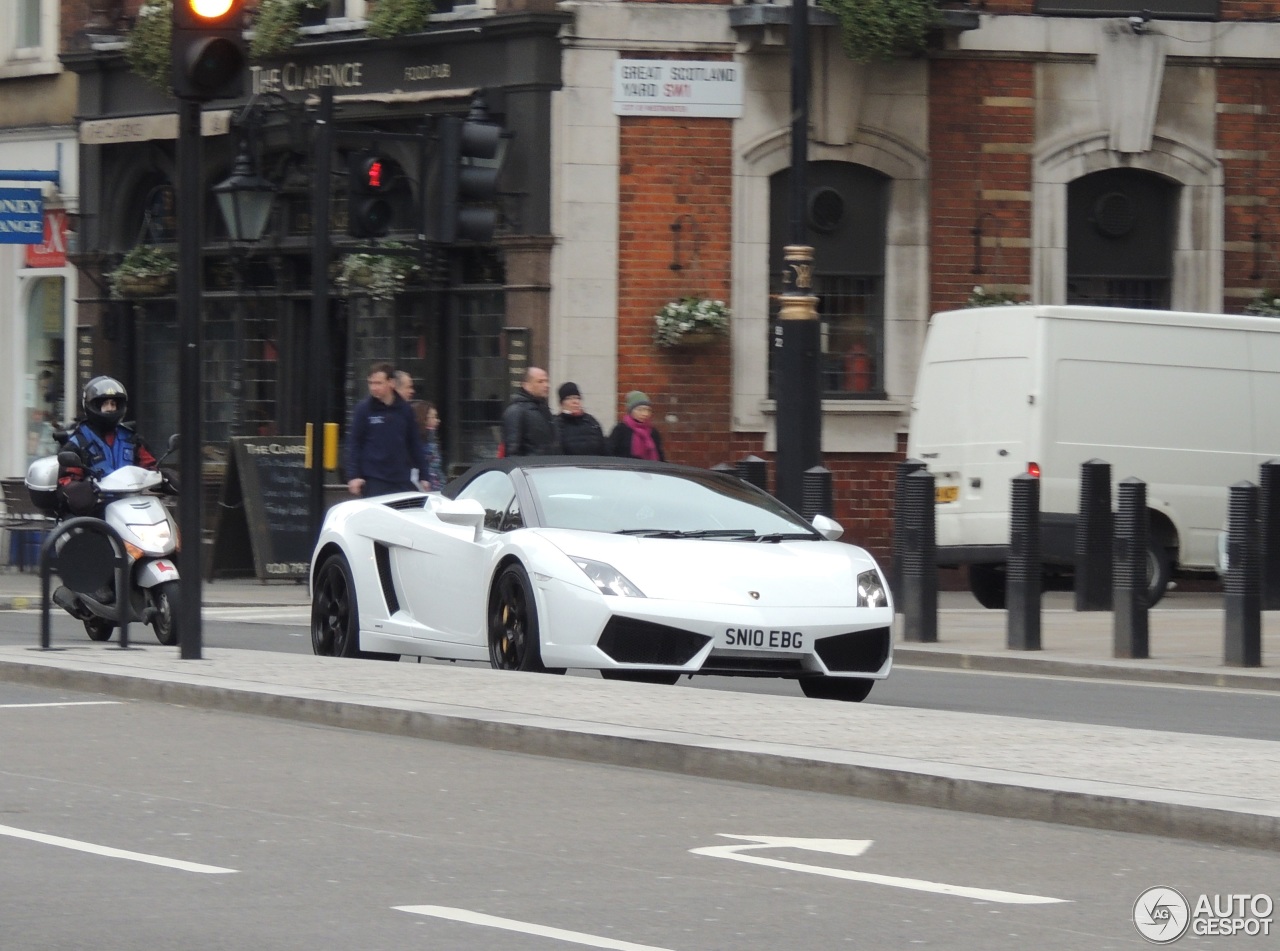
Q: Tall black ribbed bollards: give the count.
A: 10